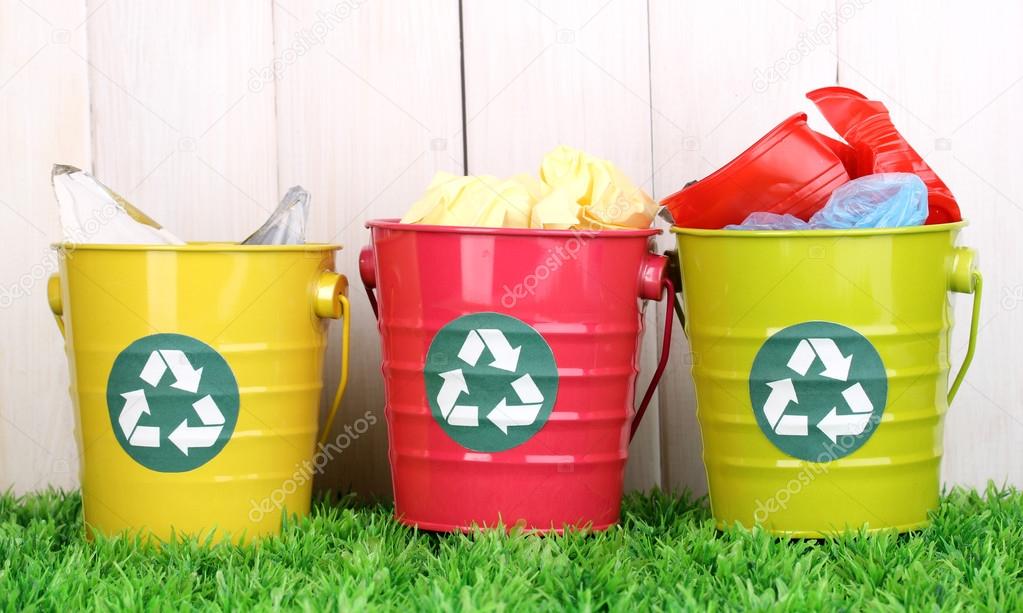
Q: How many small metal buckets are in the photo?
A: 3